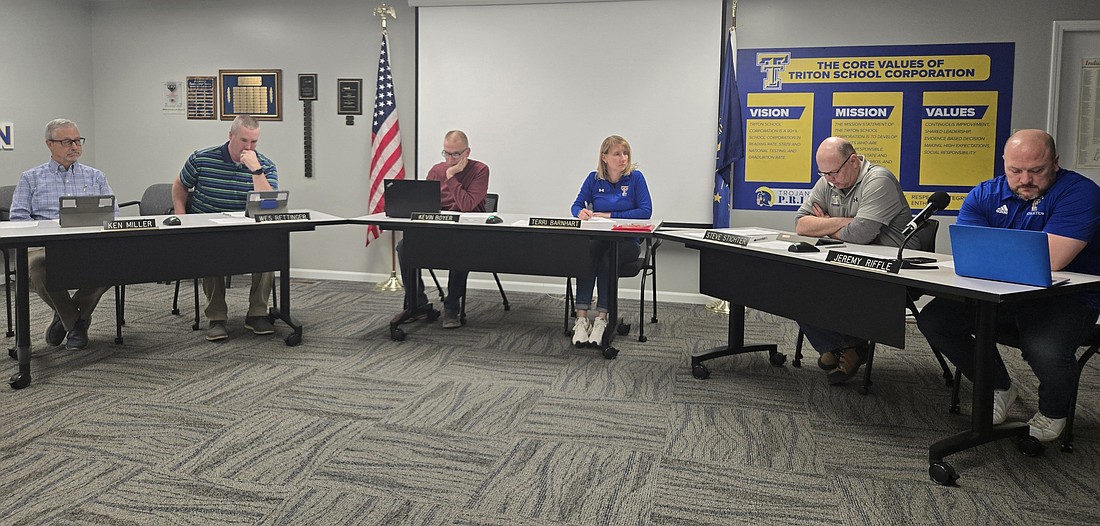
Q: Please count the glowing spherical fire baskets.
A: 0